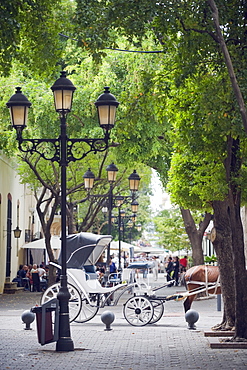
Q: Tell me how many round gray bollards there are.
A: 3